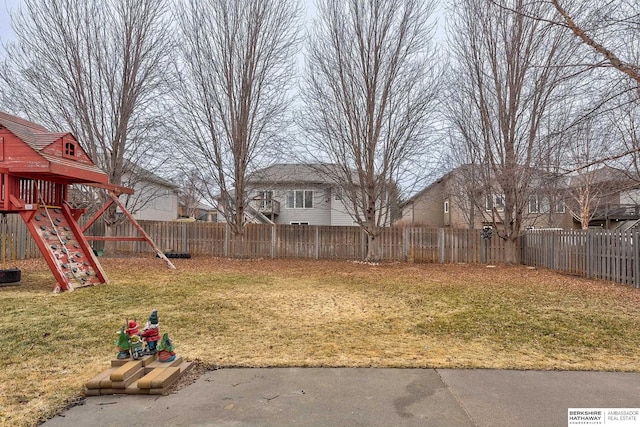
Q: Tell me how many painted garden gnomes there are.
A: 4